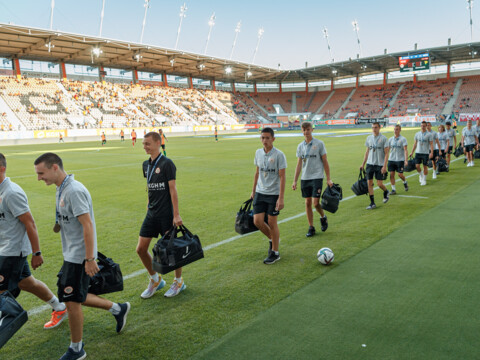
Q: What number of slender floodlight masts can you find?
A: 10